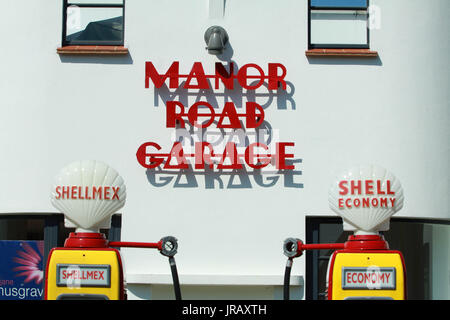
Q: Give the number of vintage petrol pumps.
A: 2